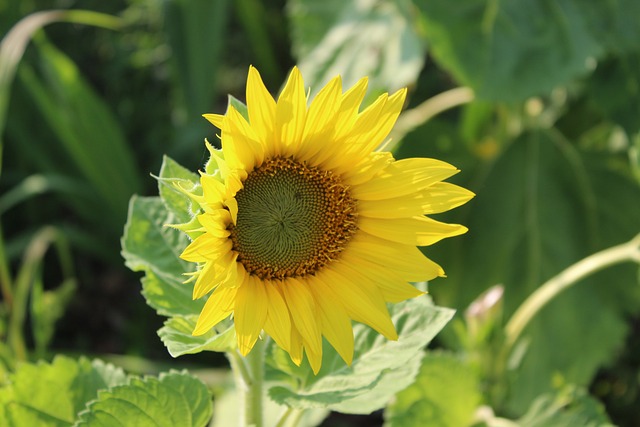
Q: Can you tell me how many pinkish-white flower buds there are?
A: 1